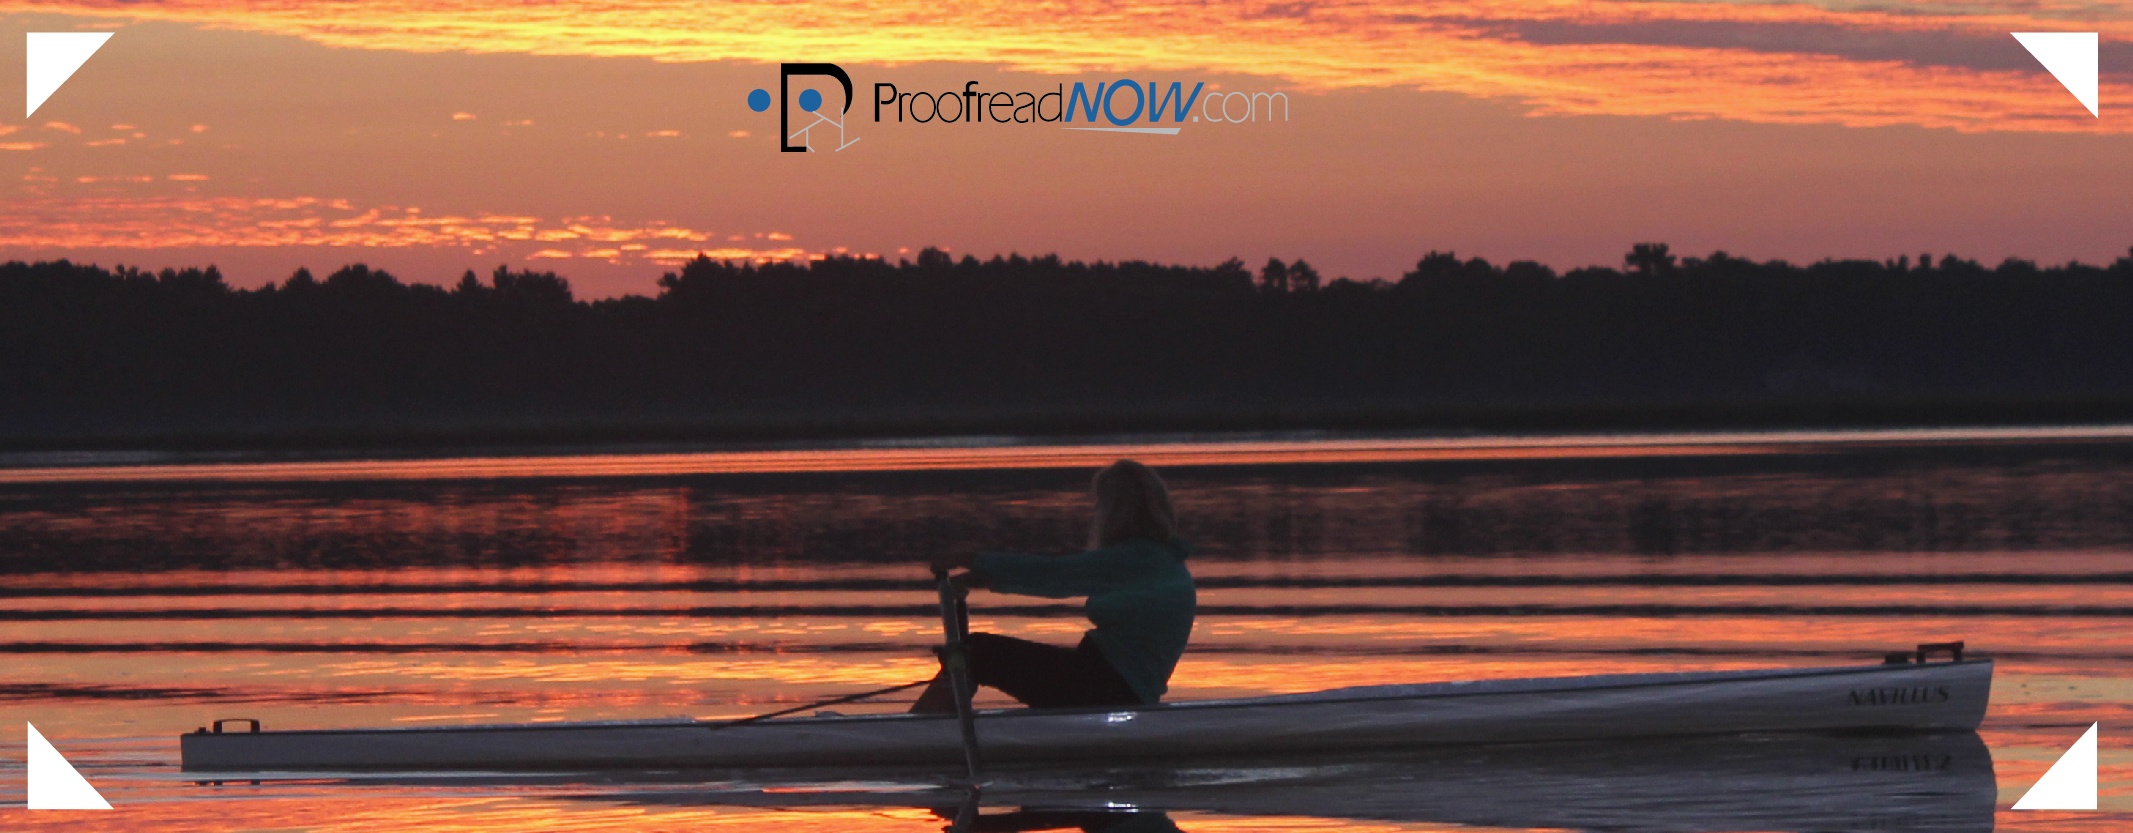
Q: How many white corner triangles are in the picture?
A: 4